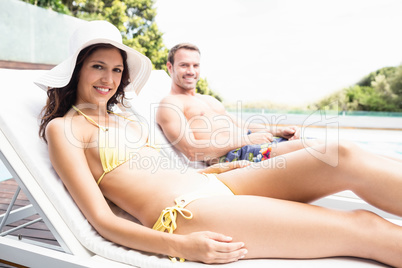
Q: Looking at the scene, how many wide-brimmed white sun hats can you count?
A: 1